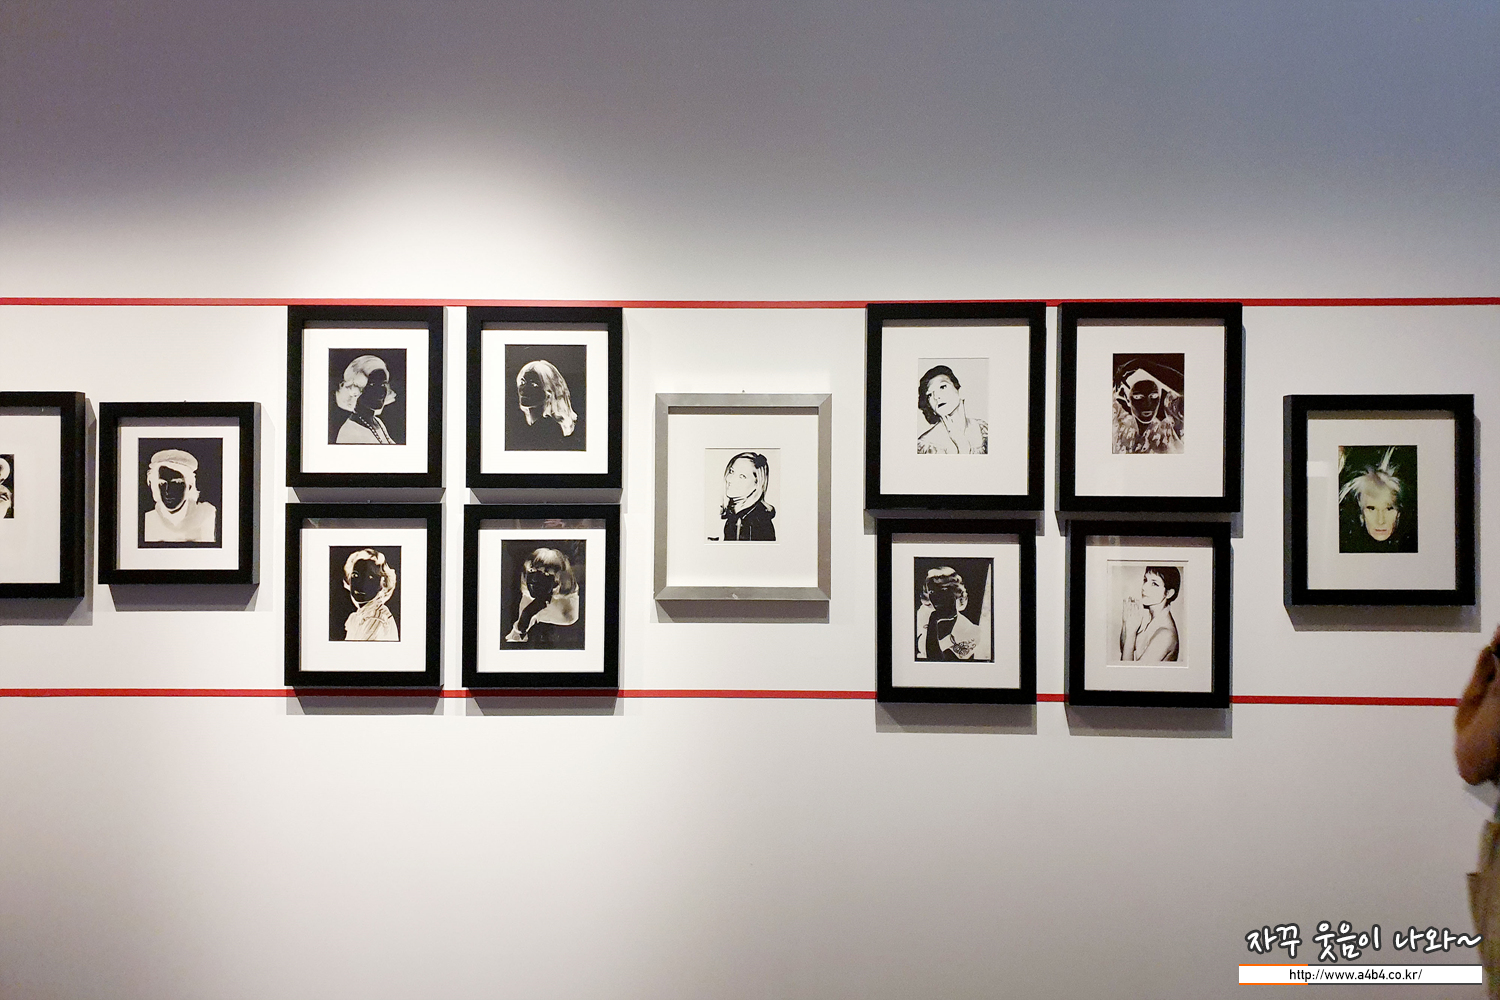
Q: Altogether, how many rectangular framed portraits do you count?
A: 12